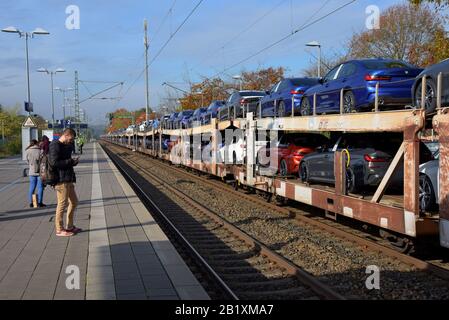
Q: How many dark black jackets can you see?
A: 1